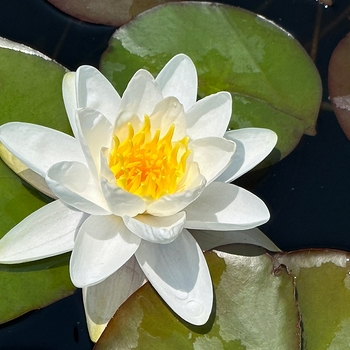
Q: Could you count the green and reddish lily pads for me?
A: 5